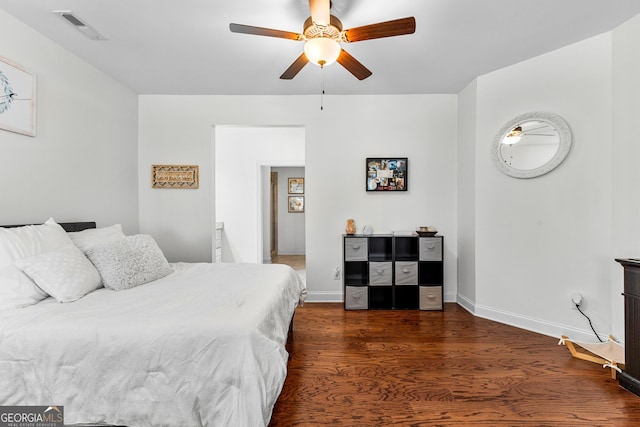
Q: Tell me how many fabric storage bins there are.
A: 6